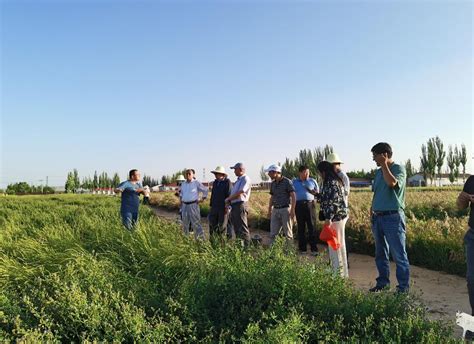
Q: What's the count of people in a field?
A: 11